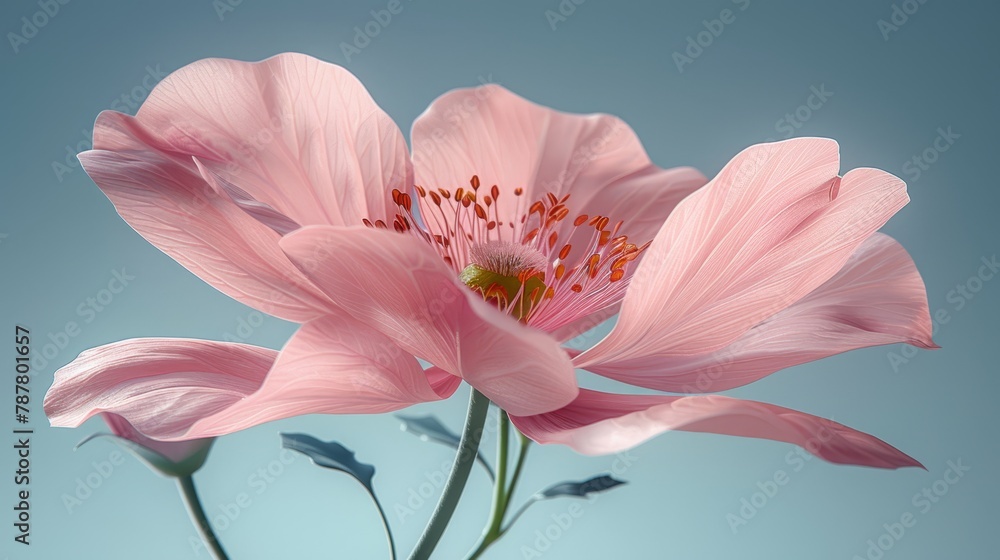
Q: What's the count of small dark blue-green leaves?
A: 3